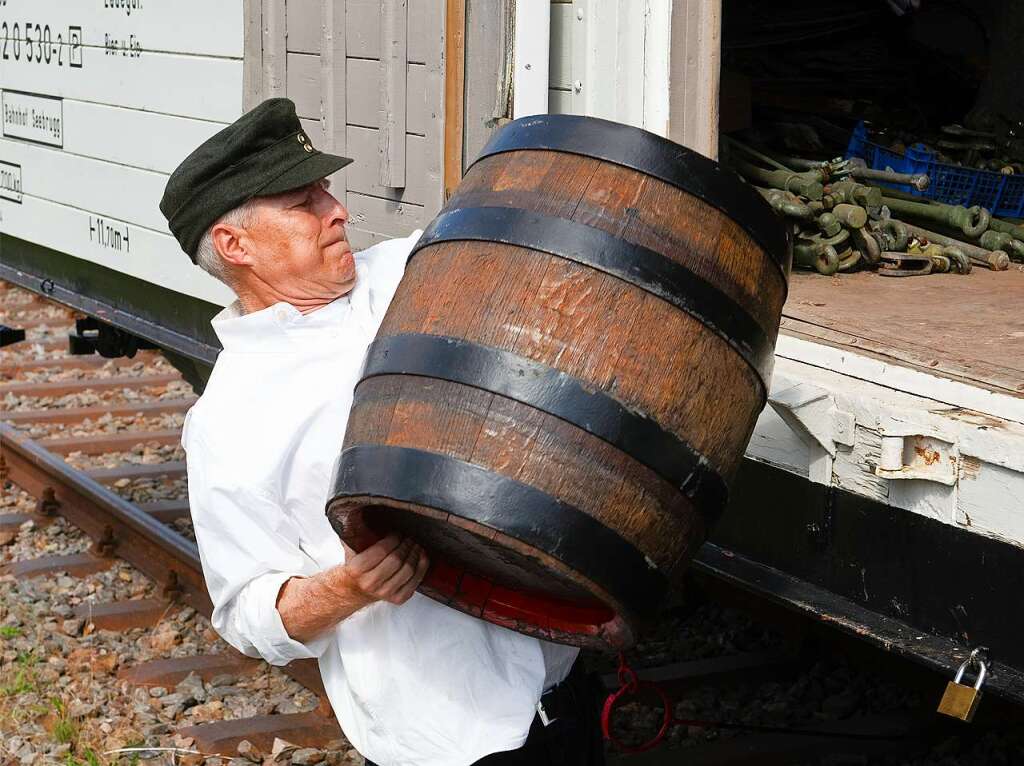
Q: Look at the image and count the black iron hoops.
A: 4